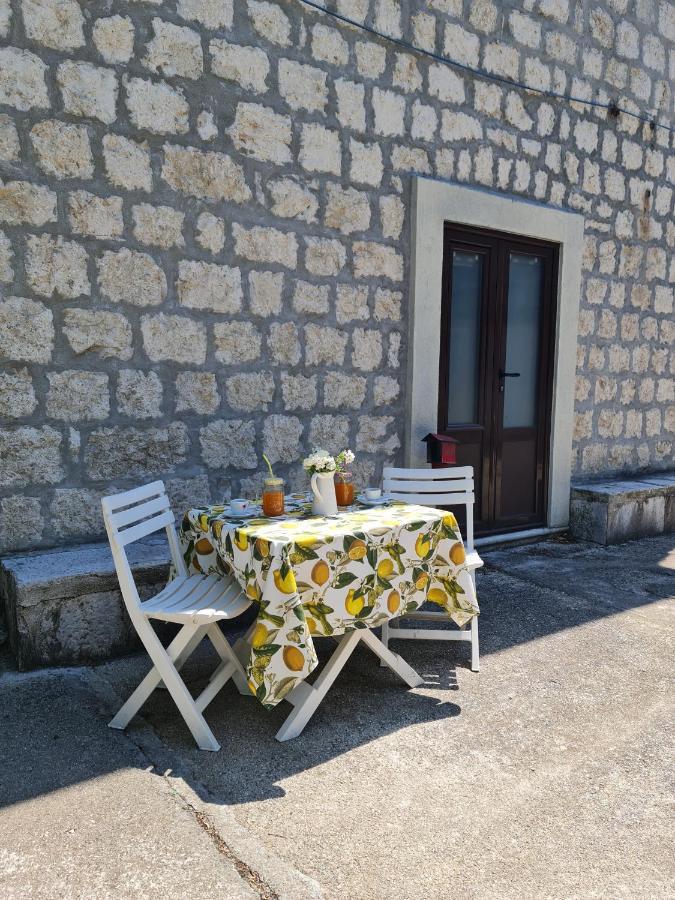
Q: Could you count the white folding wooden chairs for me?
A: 2